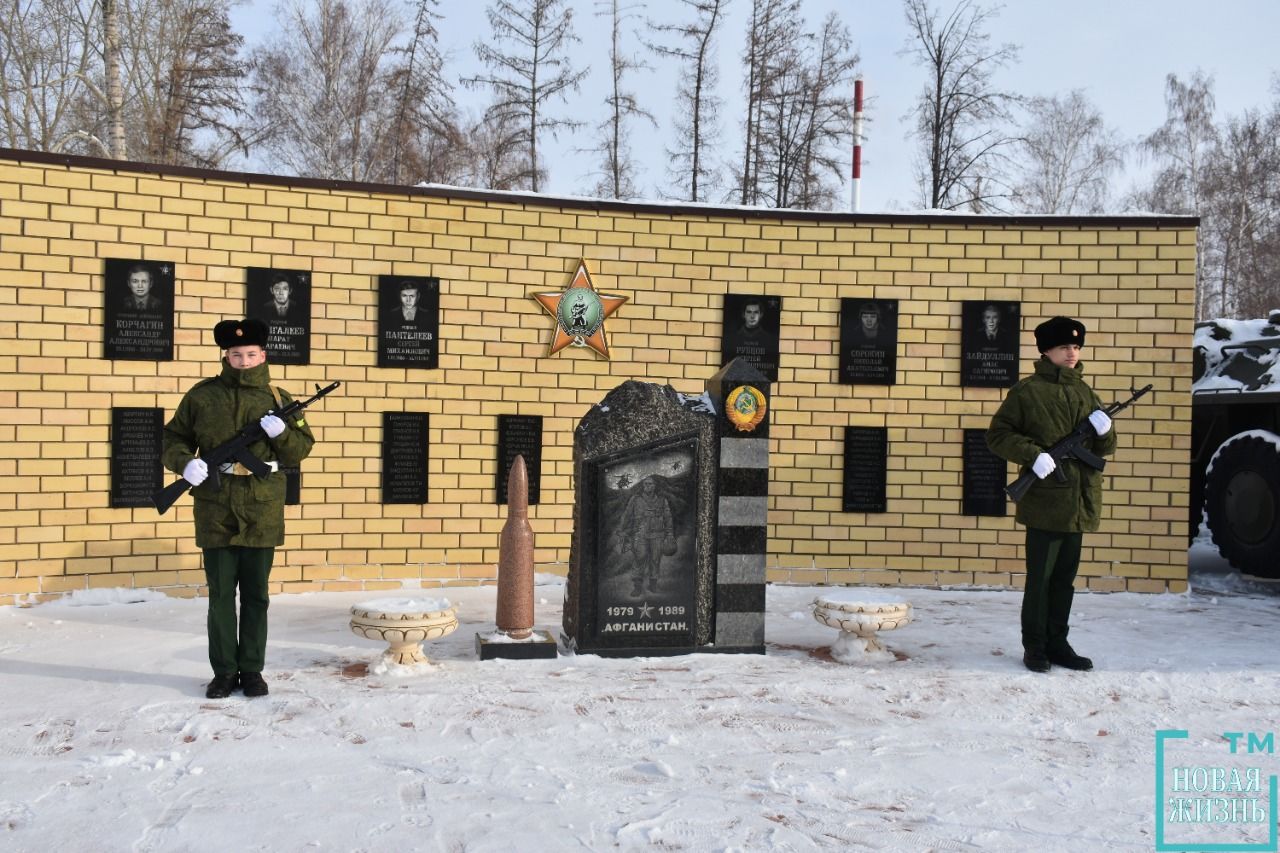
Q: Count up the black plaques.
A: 12